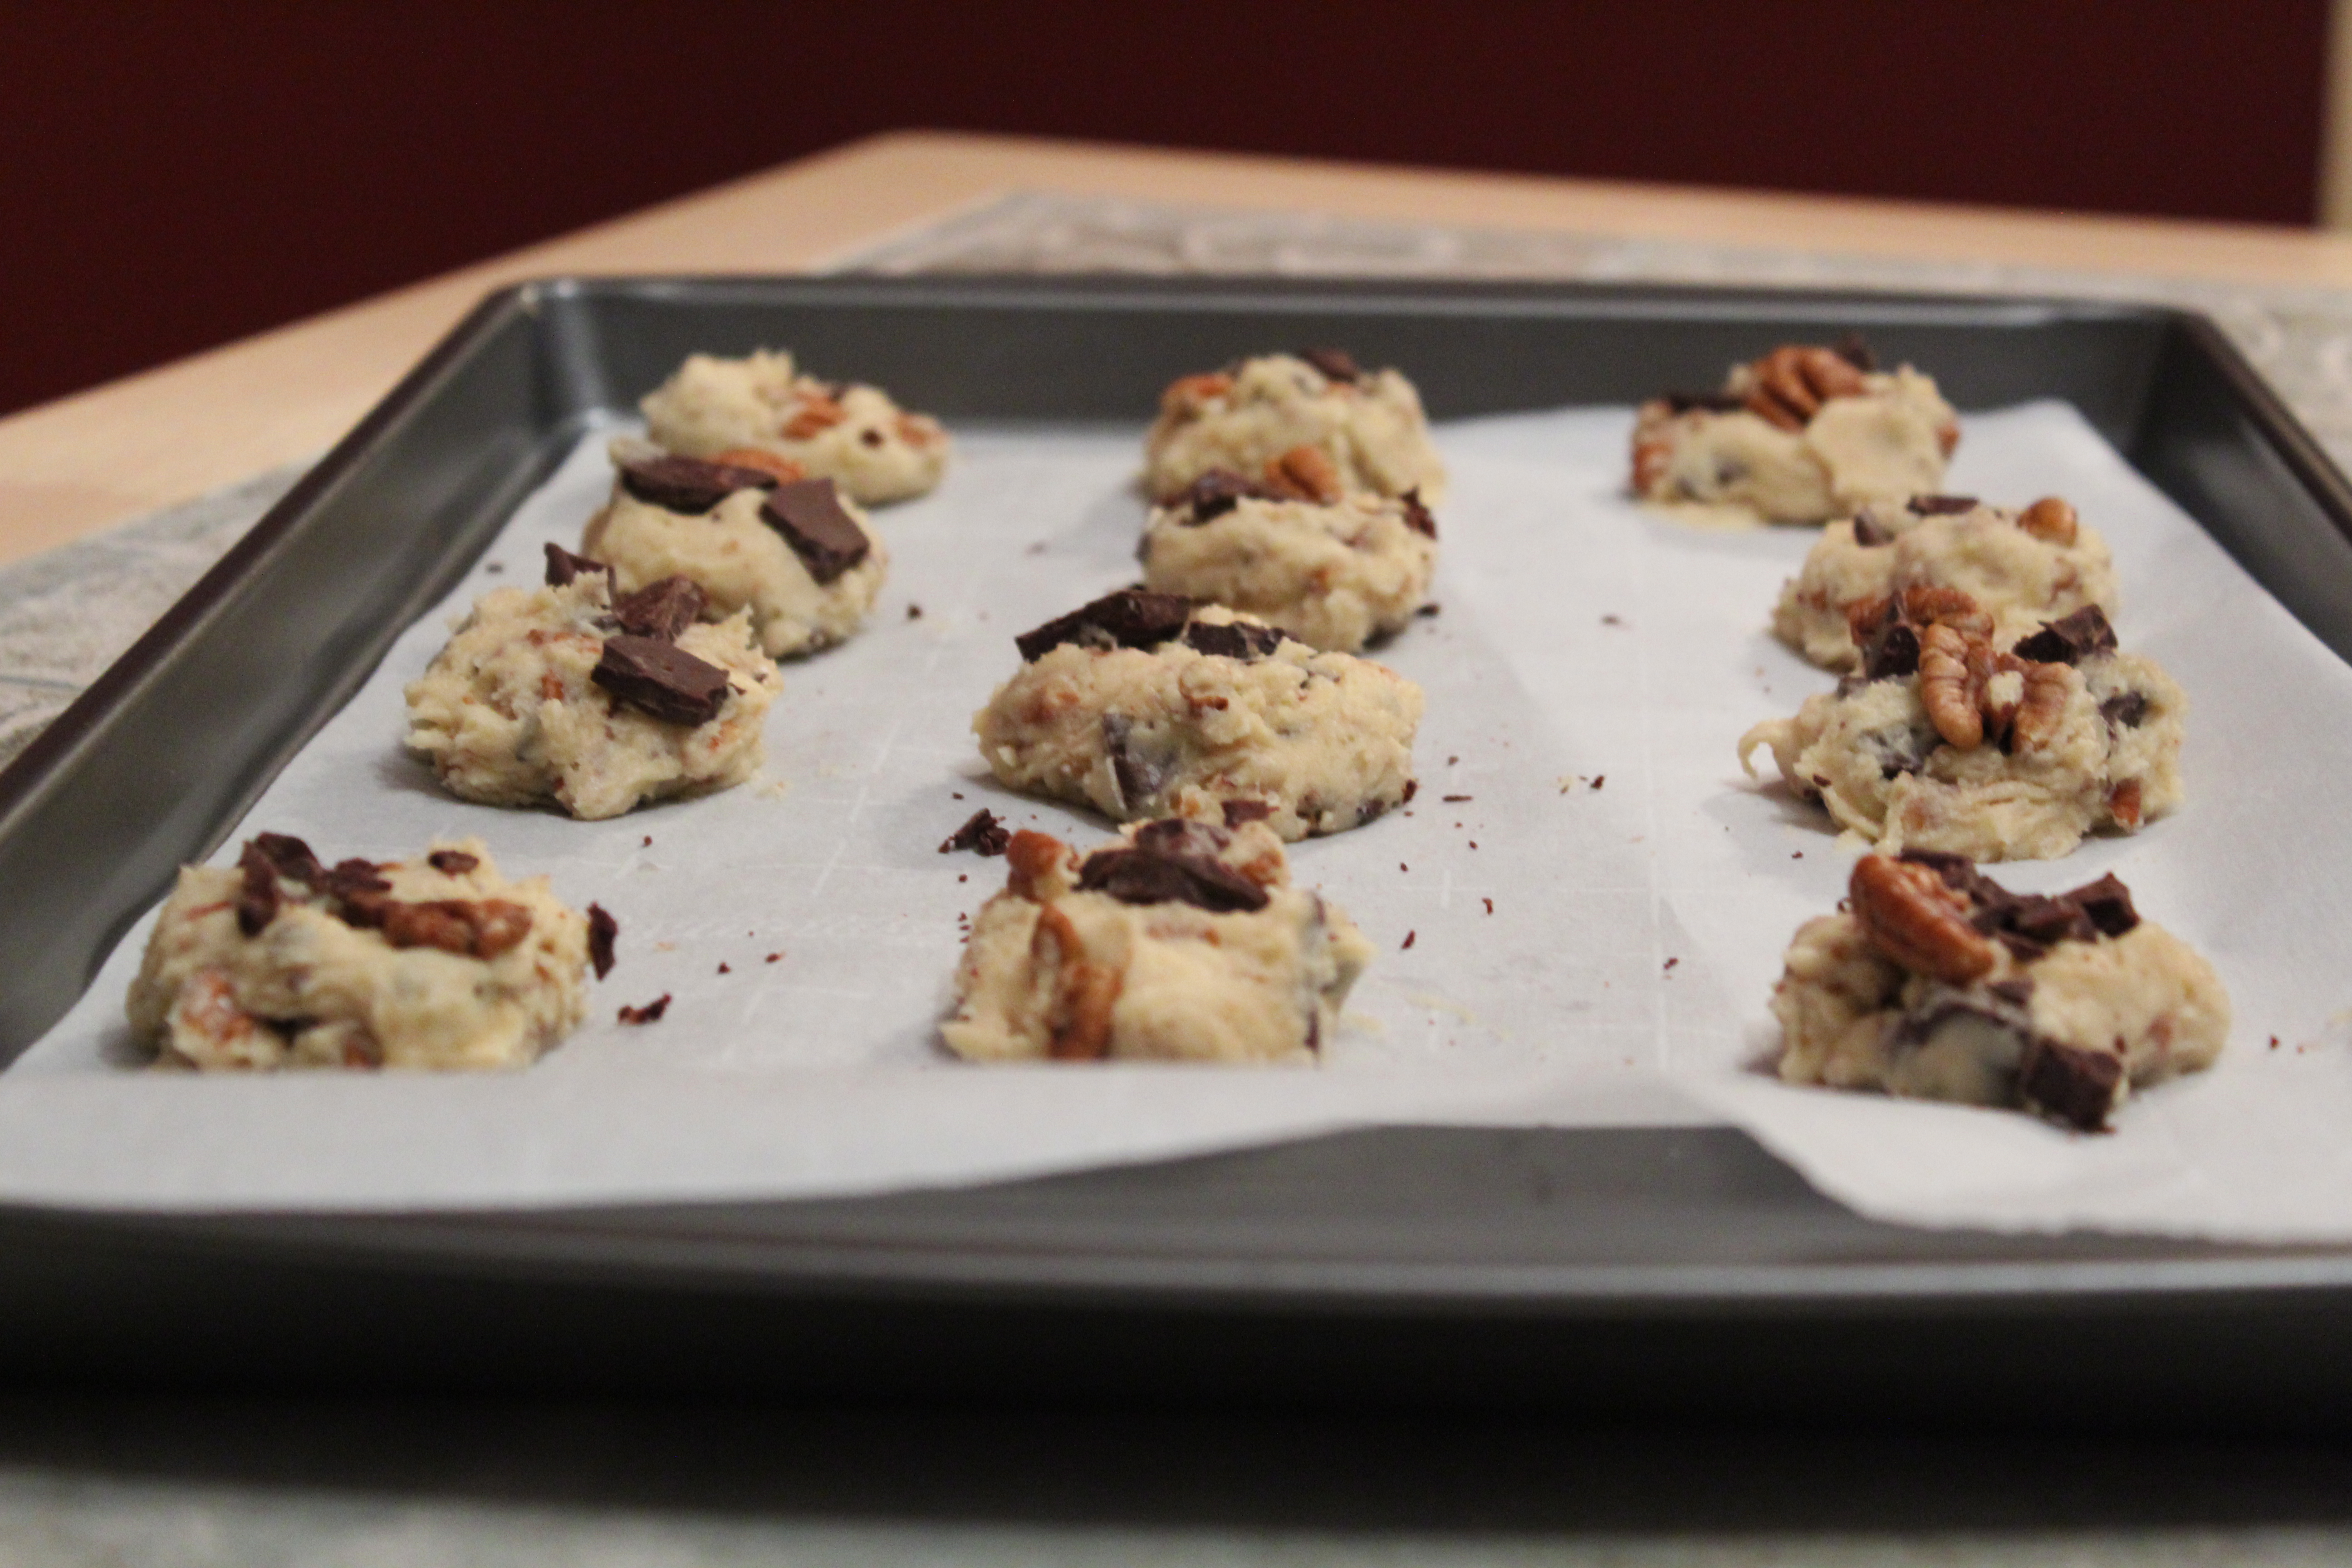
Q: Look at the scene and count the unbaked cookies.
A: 12